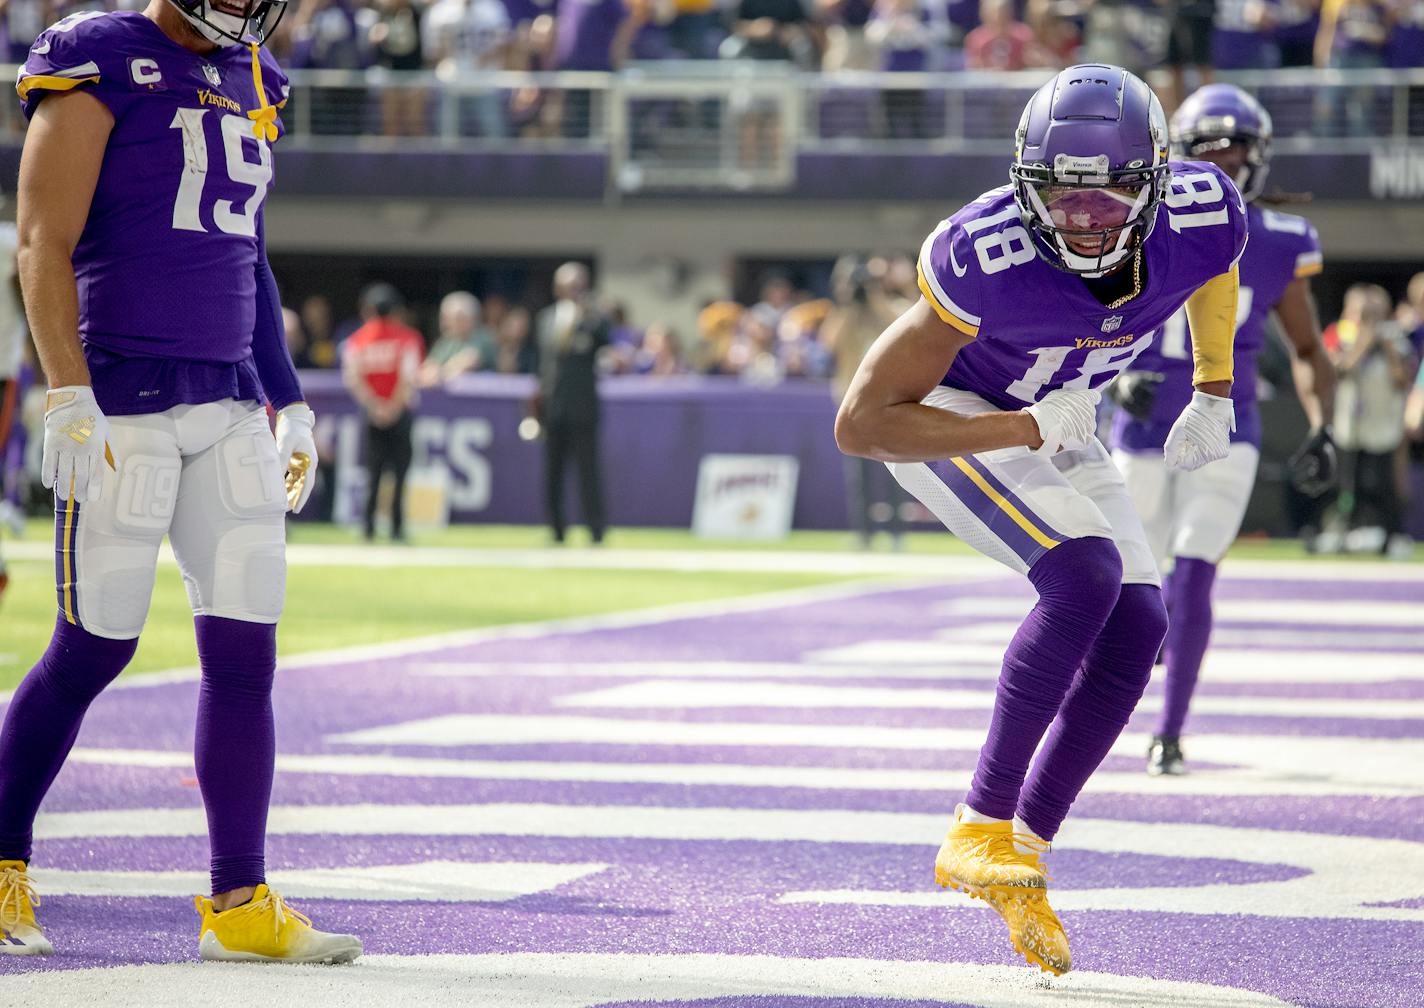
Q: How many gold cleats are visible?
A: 4